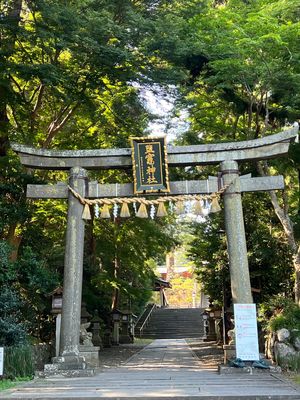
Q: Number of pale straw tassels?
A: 8